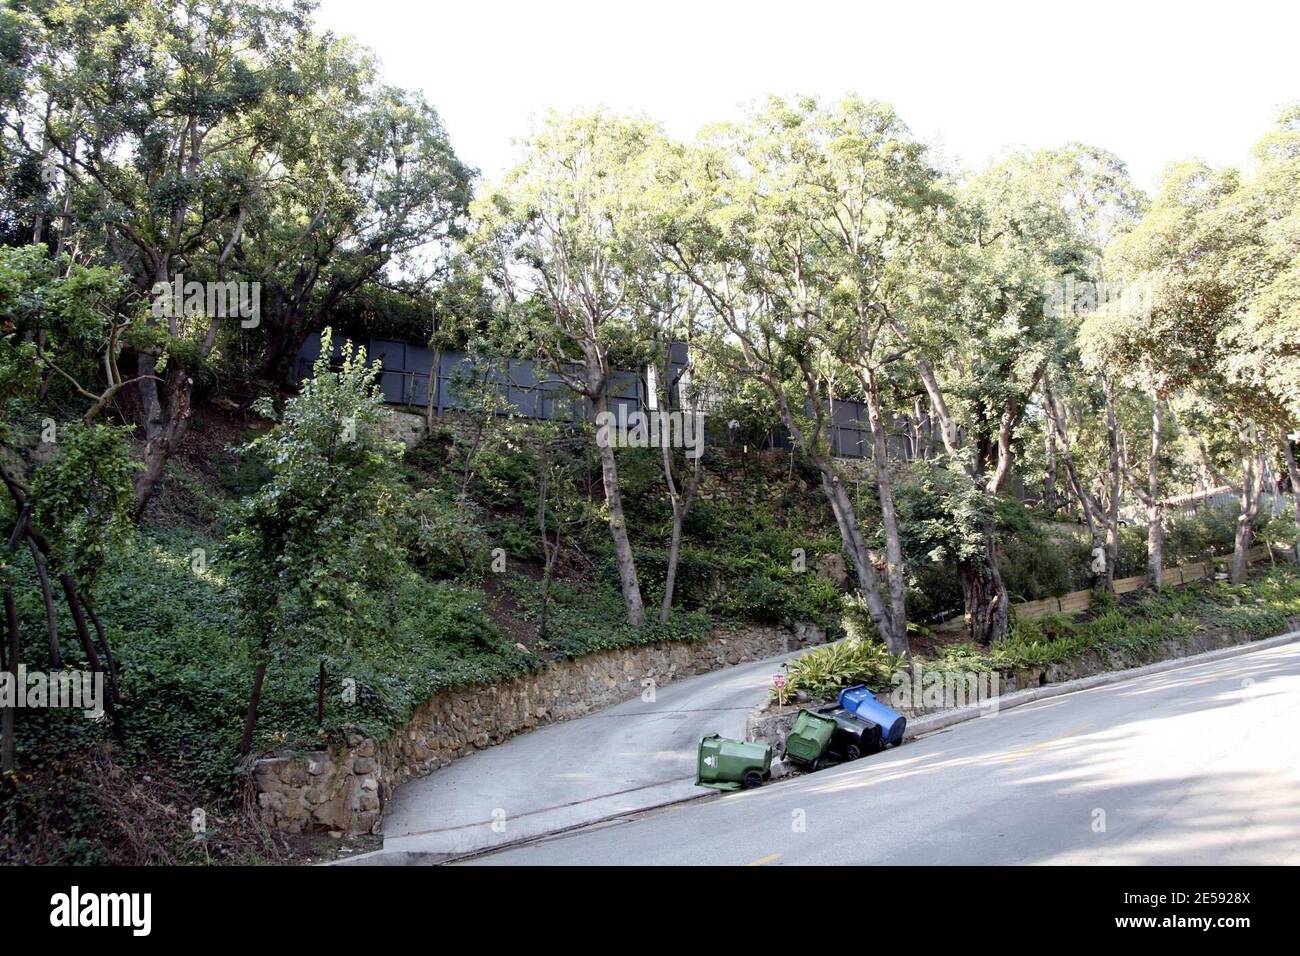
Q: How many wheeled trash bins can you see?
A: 4